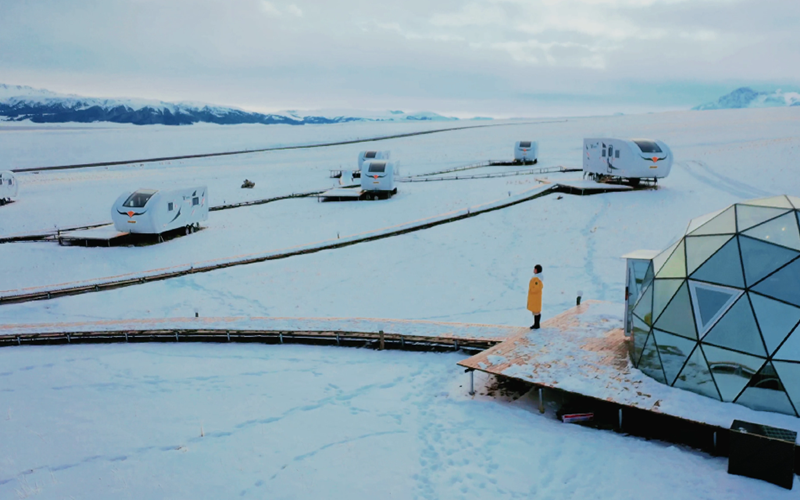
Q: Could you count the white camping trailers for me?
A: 6